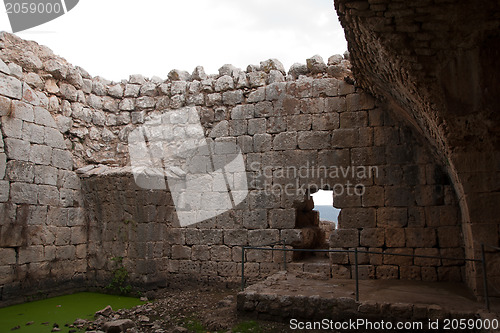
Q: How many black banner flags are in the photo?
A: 0